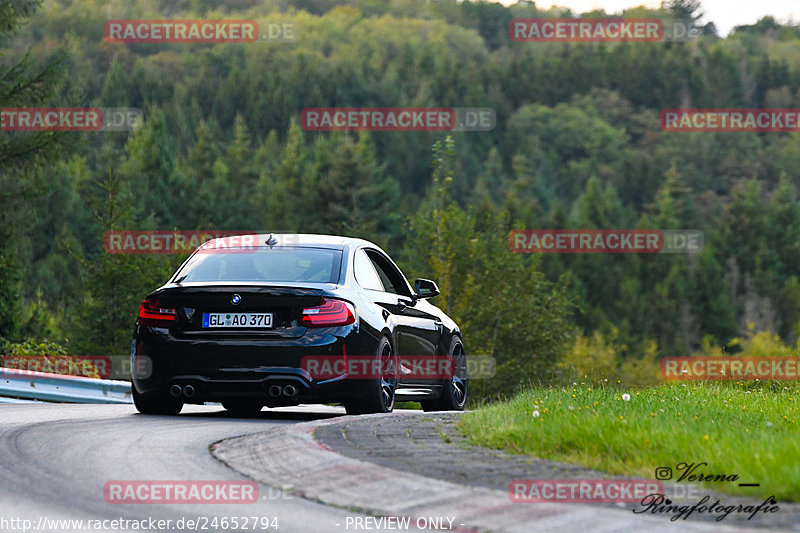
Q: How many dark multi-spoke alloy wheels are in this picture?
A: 2